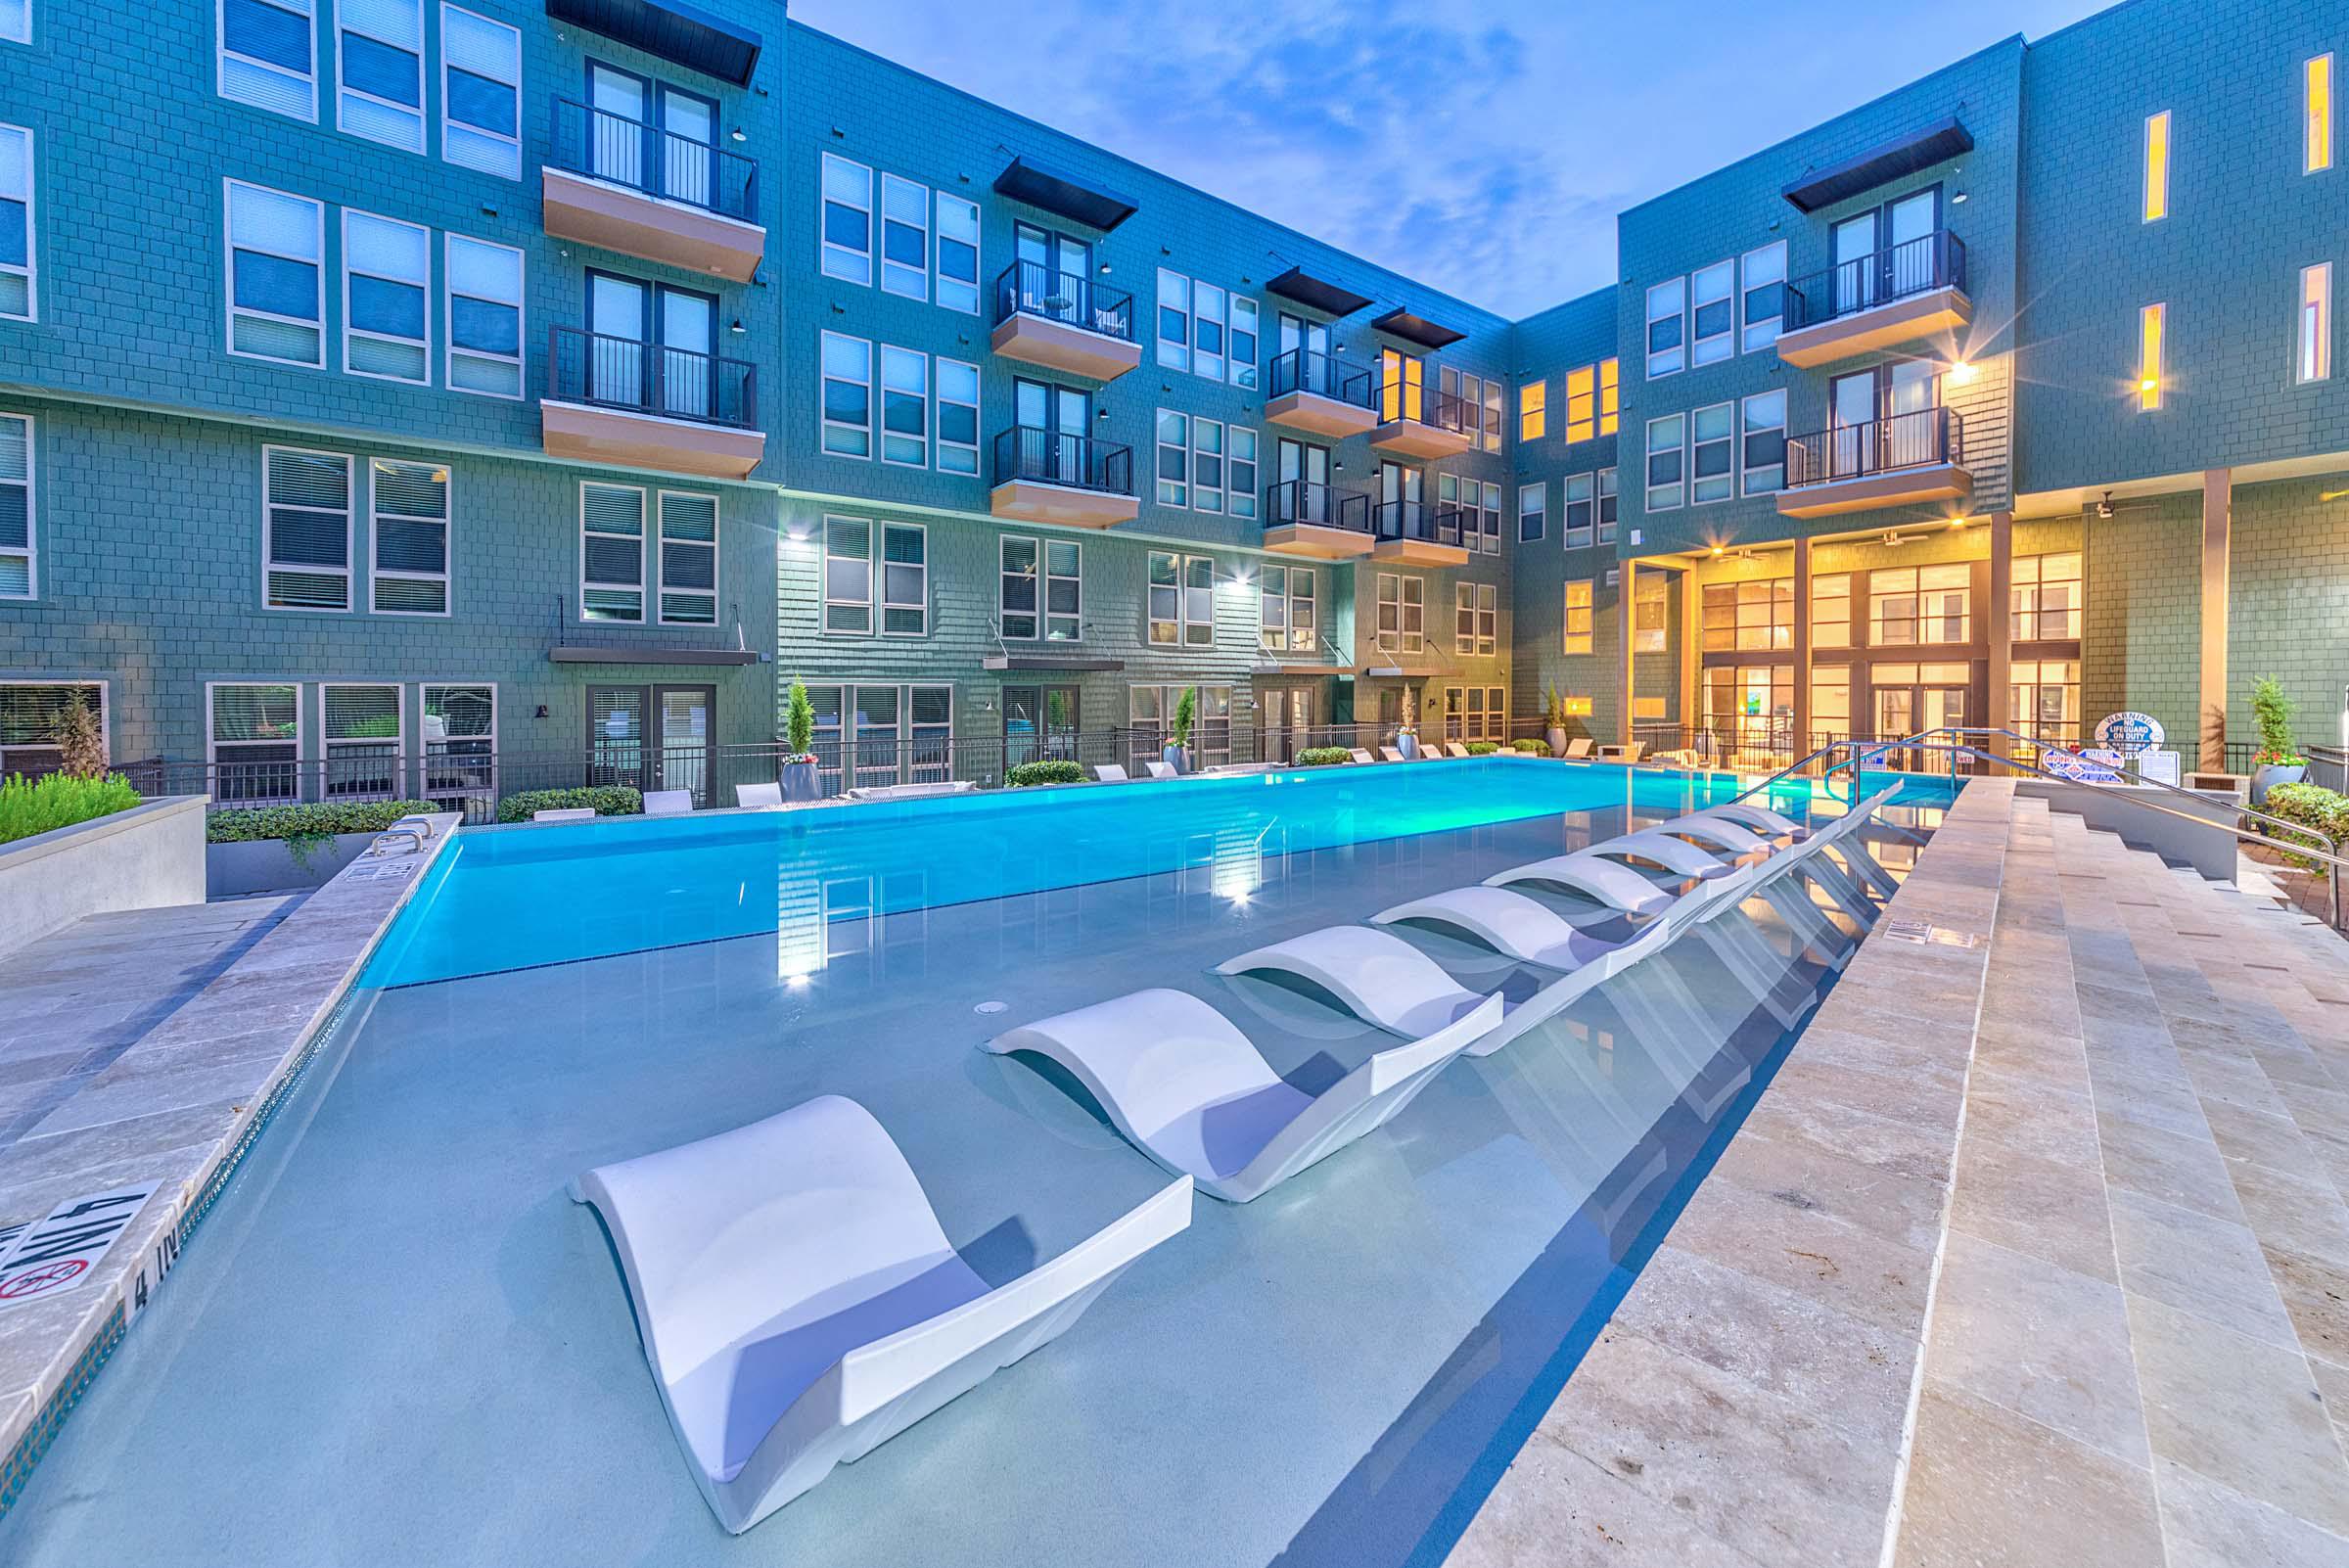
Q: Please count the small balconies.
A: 10